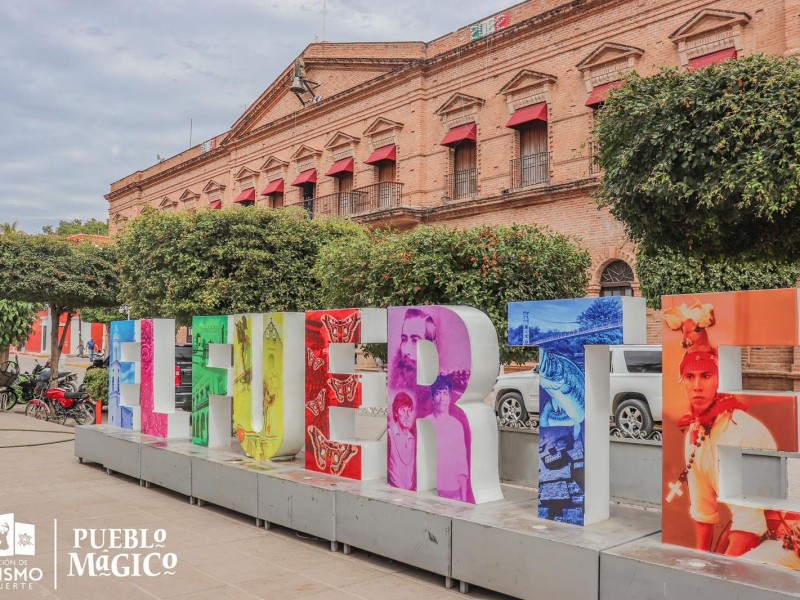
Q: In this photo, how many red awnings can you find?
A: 10